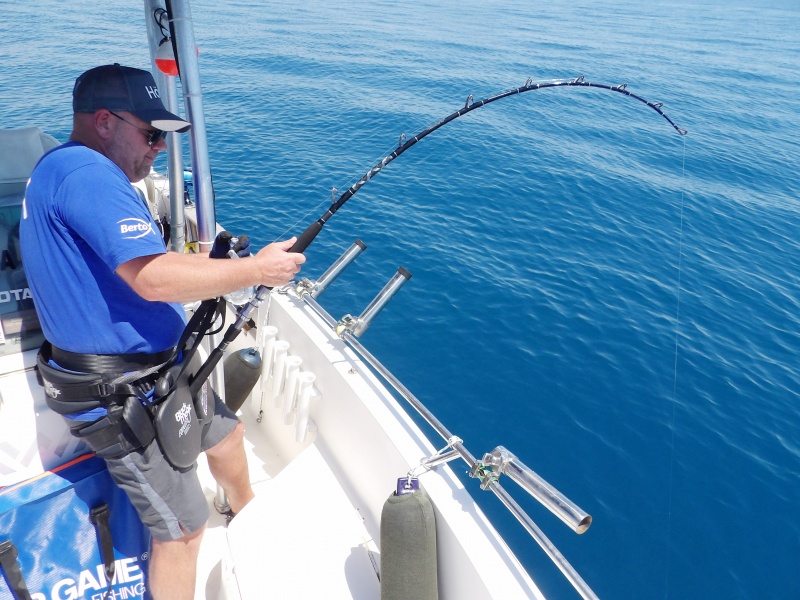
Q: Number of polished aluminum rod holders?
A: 3